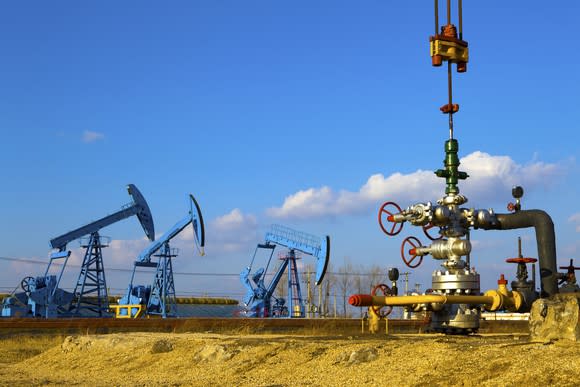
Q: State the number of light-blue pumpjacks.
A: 3